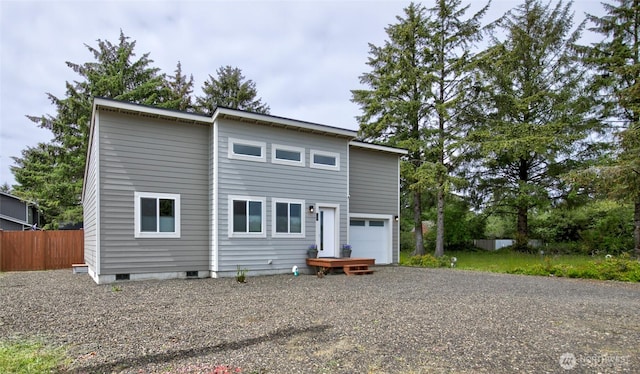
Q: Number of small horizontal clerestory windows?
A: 3